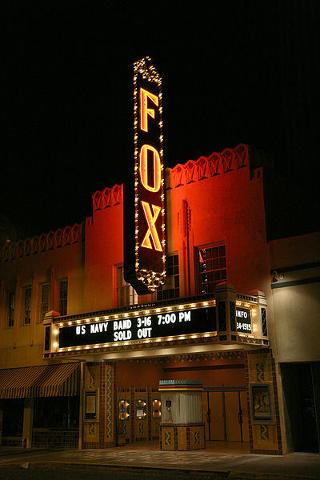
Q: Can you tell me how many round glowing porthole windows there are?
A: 3